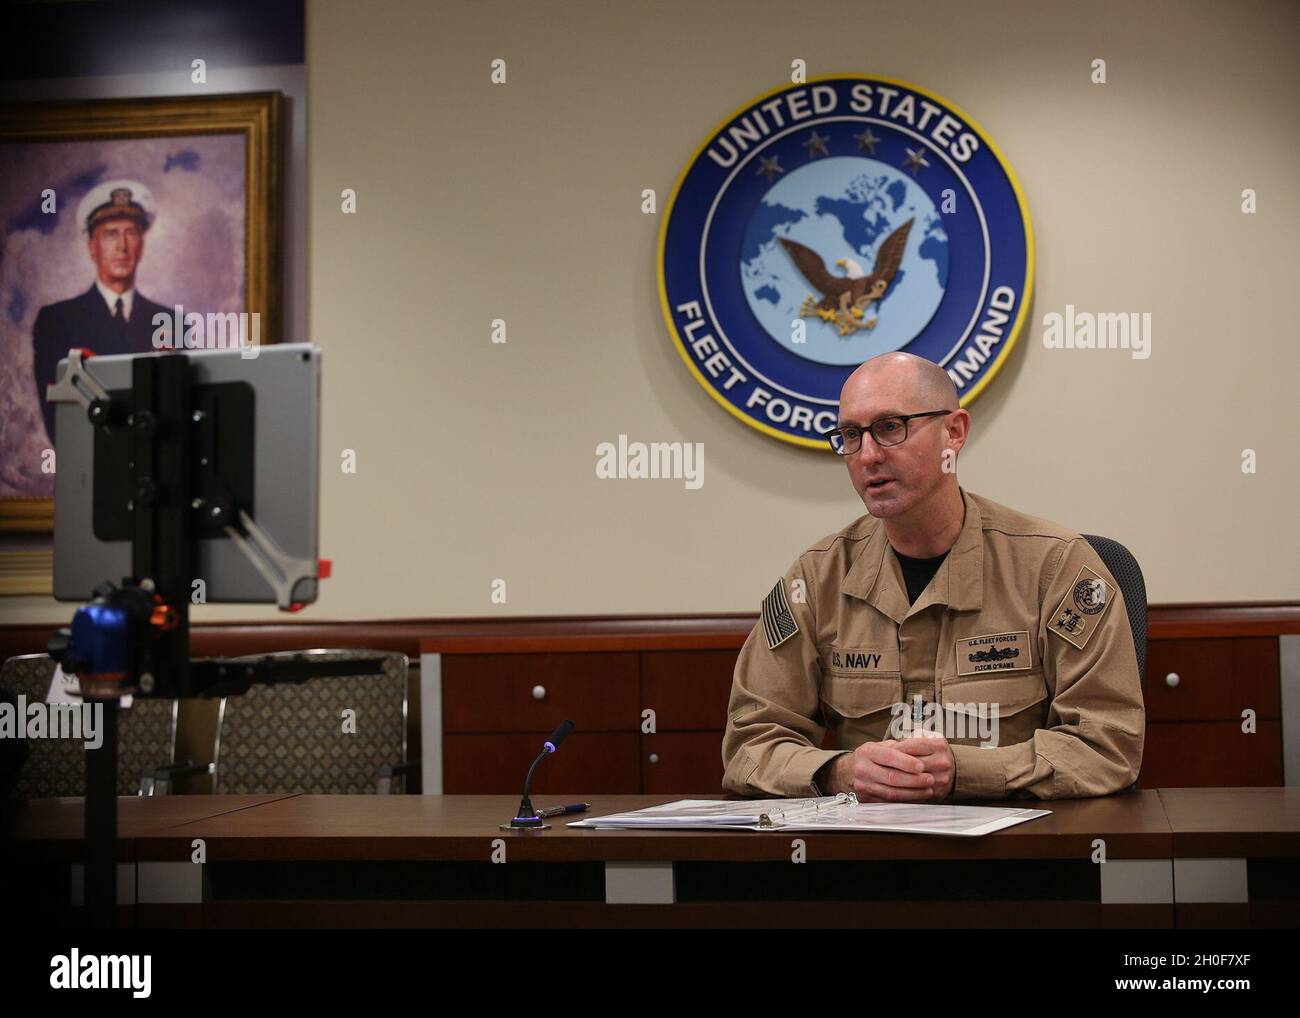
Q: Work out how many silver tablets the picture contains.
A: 1